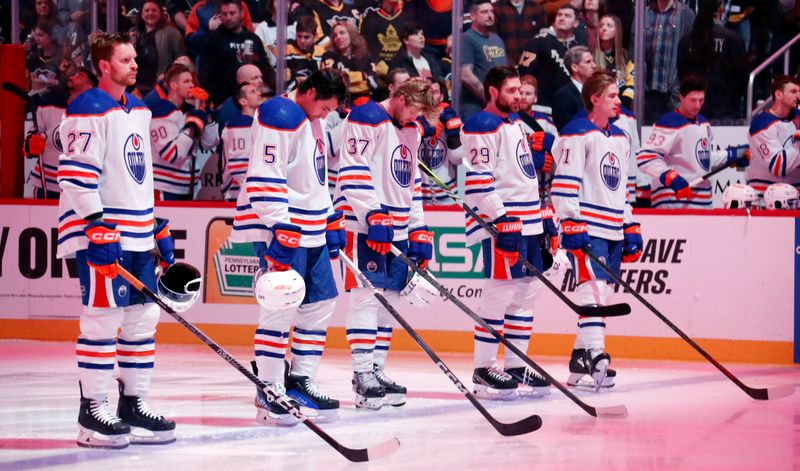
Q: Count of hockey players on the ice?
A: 5